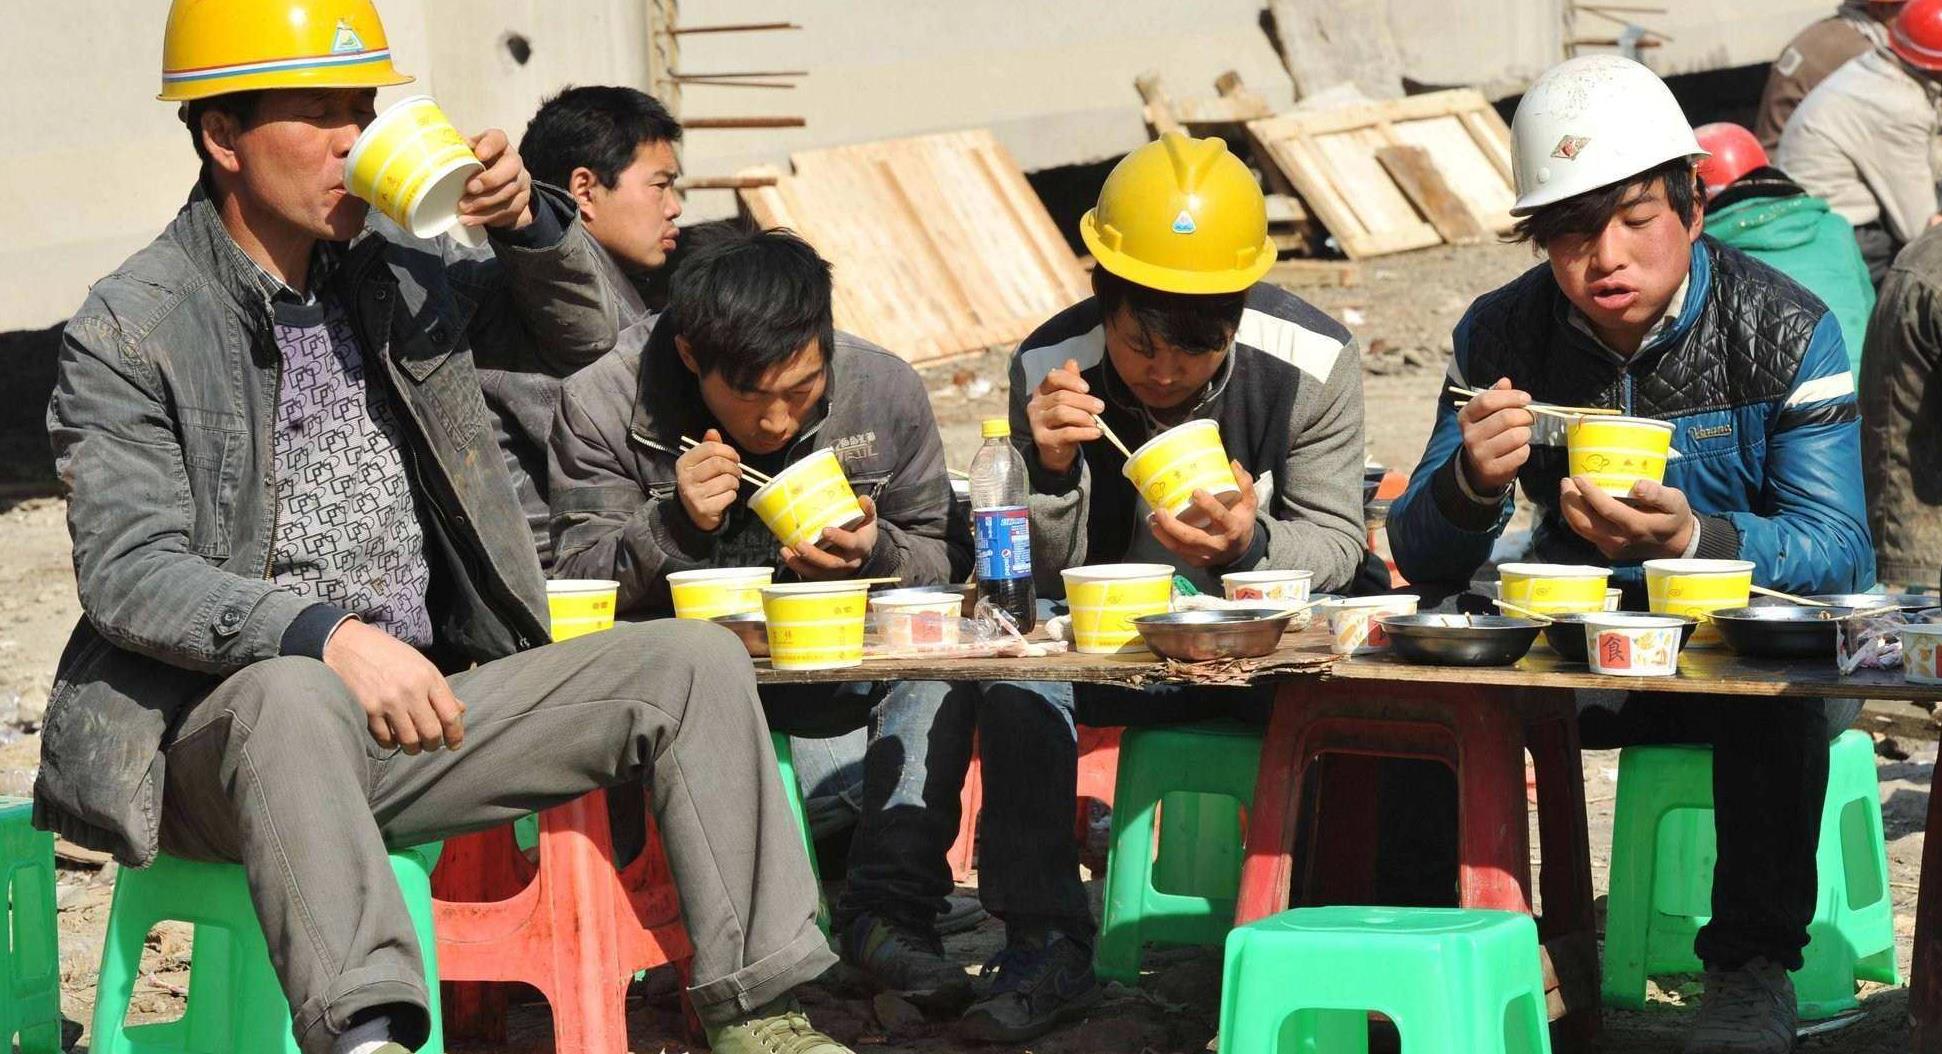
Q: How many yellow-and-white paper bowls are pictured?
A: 10